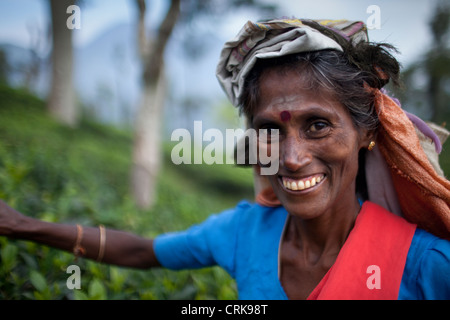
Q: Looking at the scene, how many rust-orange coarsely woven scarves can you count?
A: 1